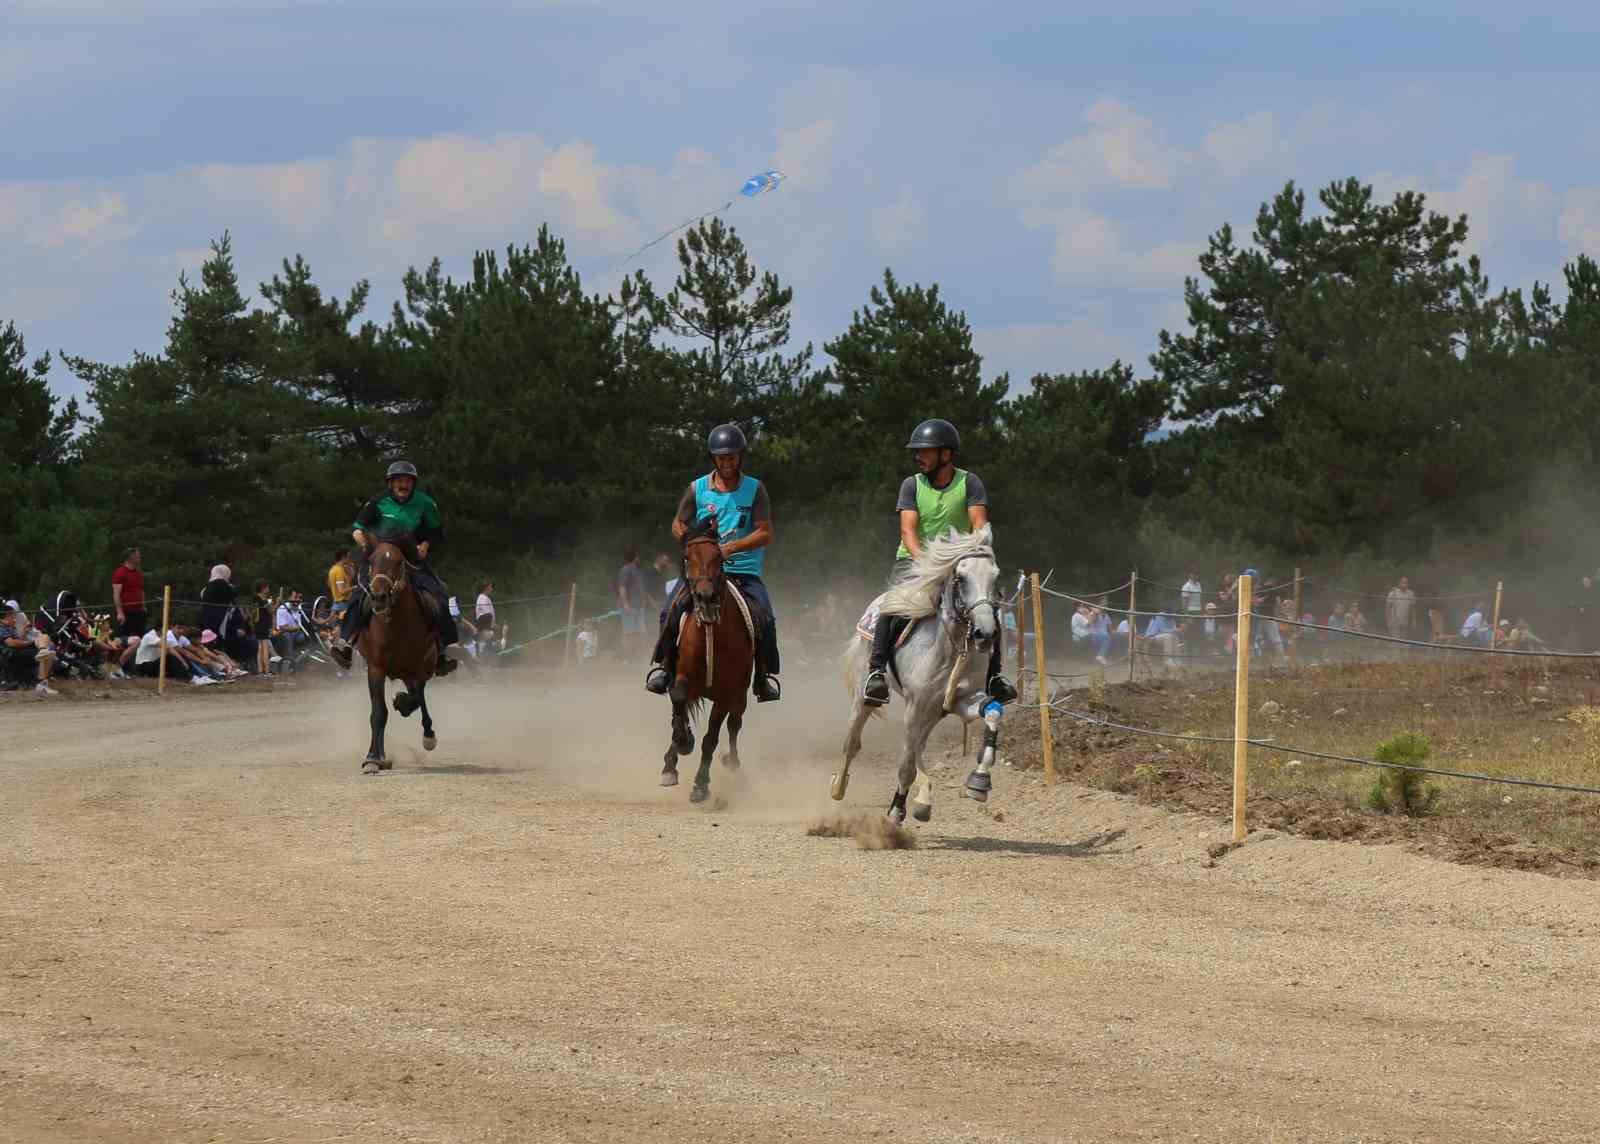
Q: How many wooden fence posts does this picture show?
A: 8